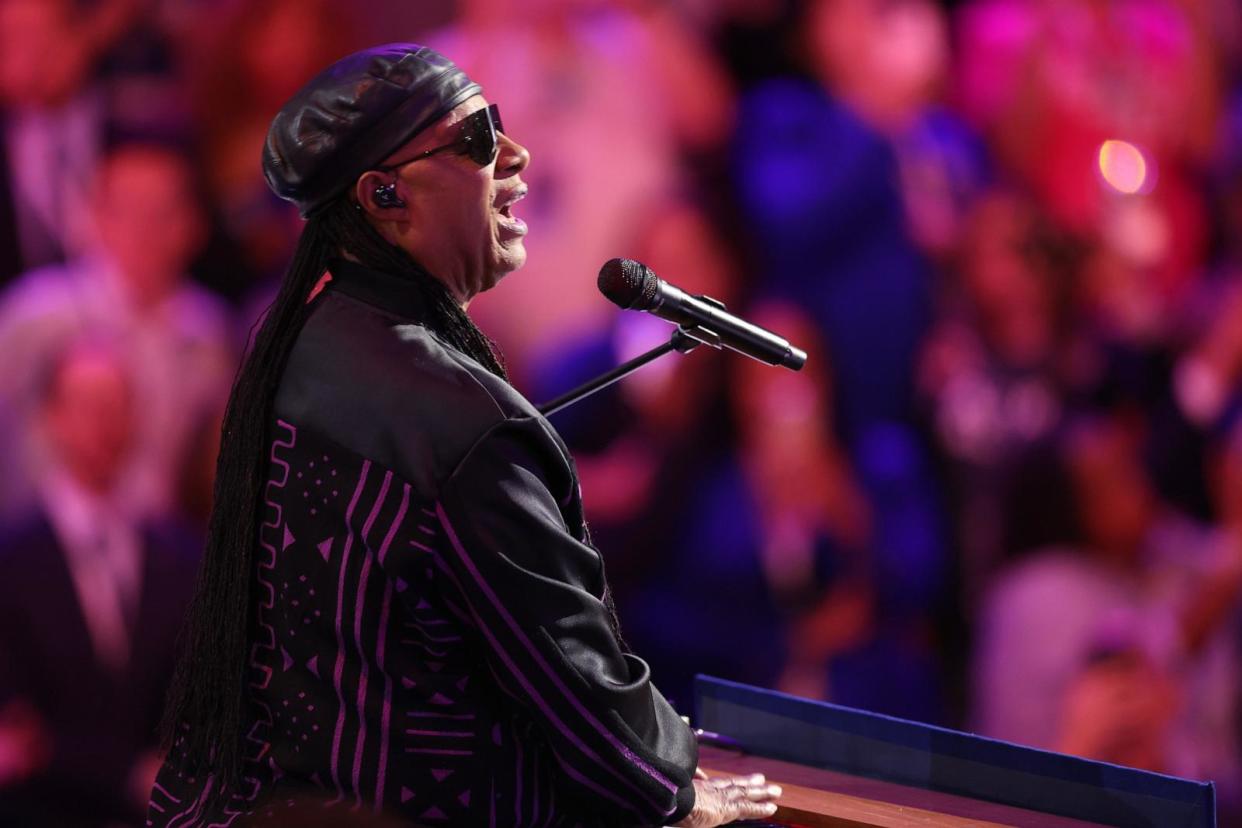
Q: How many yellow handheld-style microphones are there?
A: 0